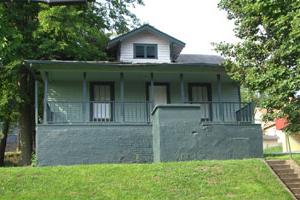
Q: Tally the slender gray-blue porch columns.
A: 6